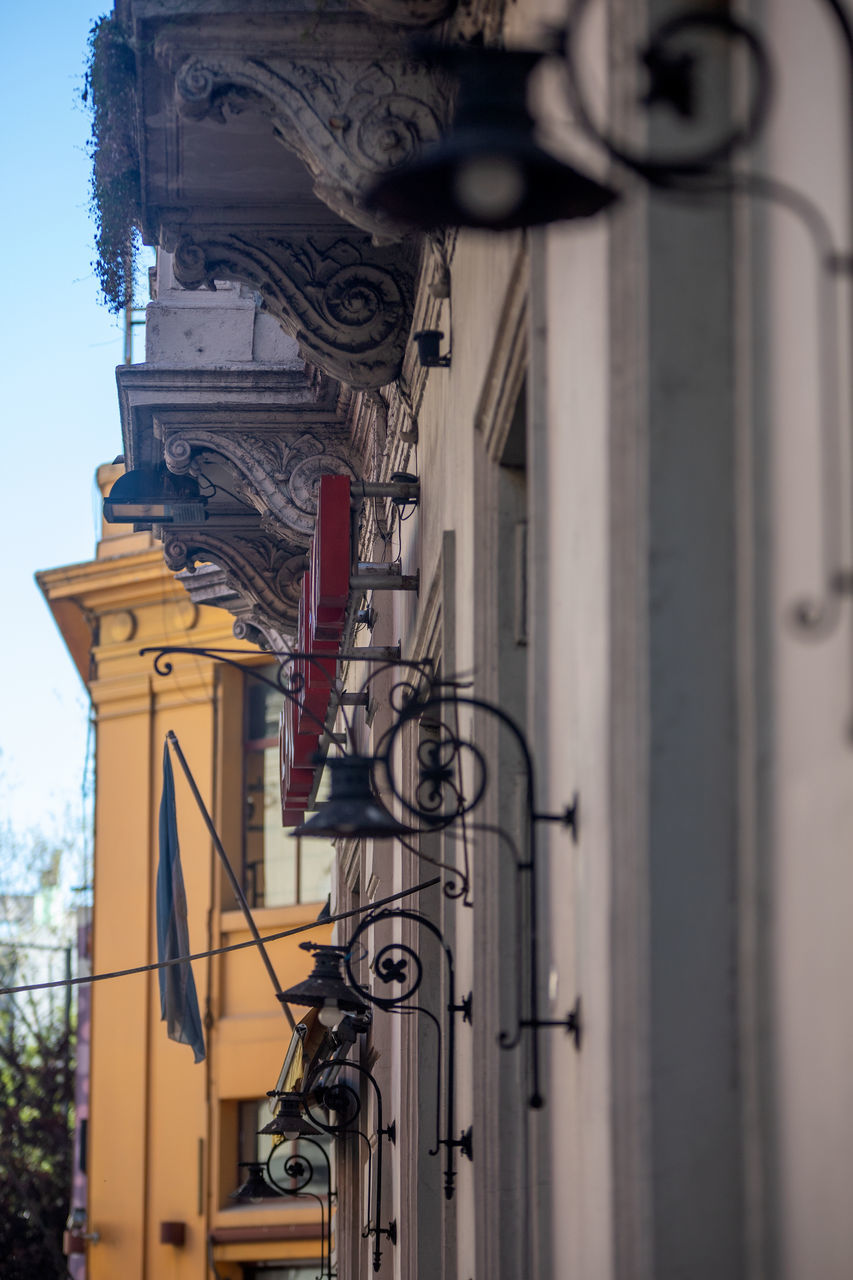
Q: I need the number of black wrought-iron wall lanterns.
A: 5